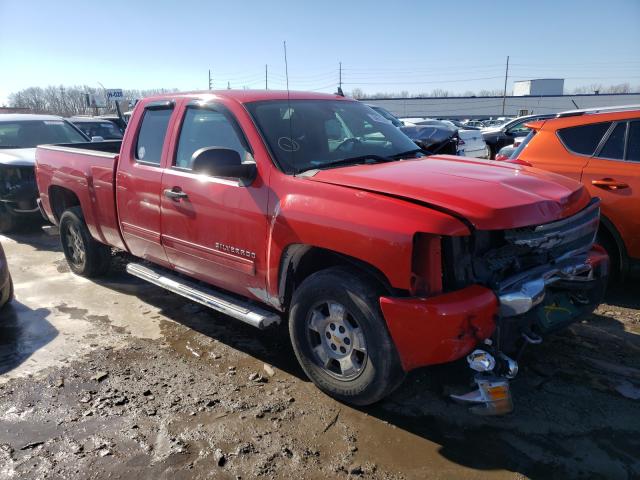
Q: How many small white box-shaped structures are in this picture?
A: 1